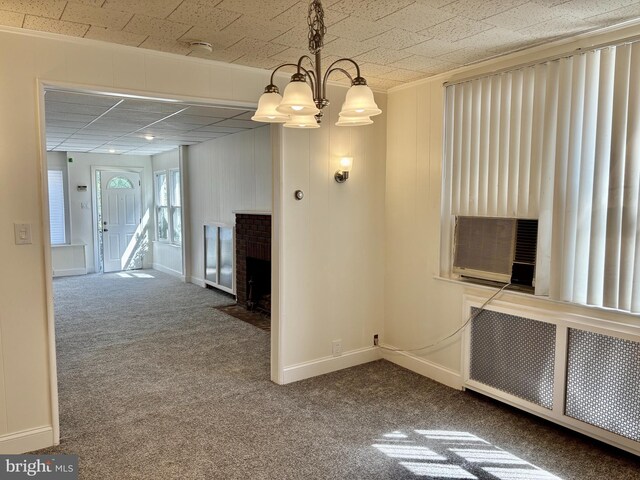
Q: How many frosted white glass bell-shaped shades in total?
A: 5